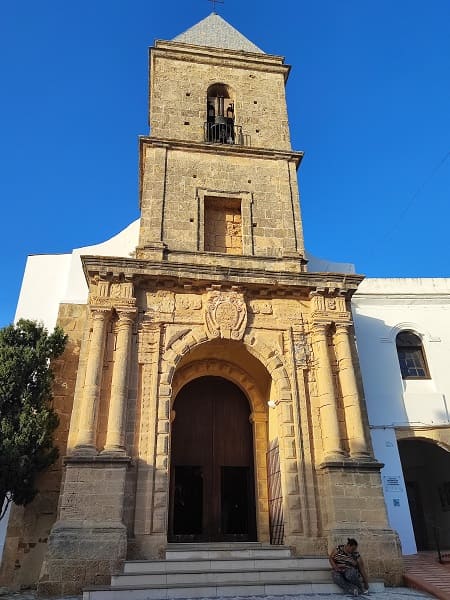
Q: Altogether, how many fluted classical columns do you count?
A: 4